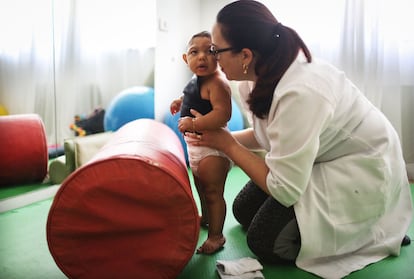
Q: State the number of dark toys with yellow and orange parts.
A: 1